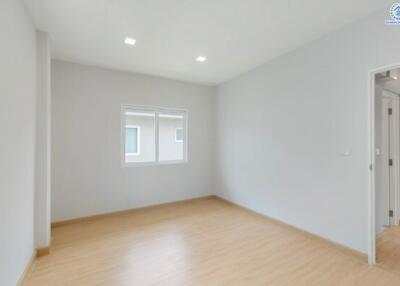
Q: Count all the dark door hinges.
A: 3